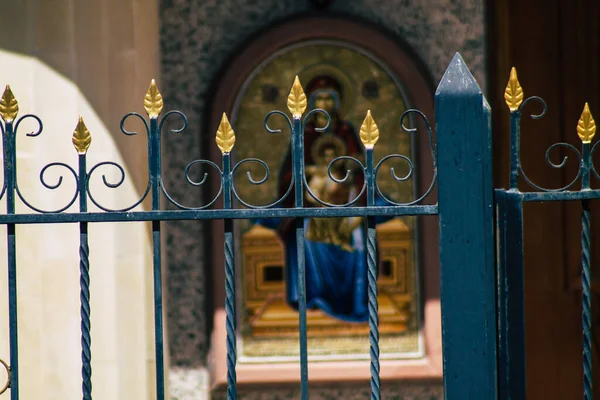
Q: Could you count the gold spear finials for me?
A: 8